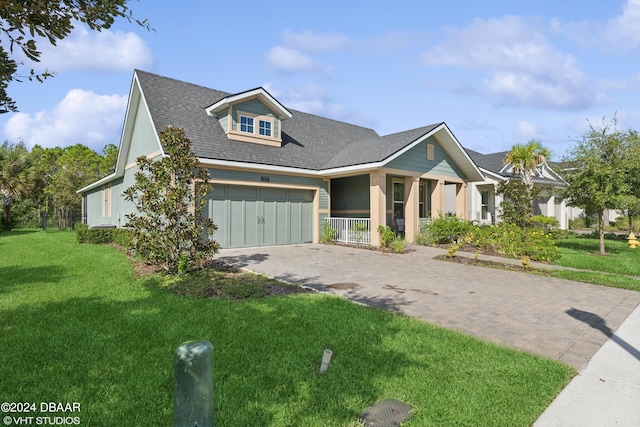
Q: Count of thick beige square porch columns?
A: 4